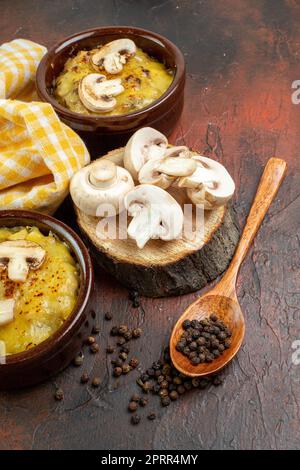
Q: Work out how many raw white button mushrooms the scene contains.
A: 5